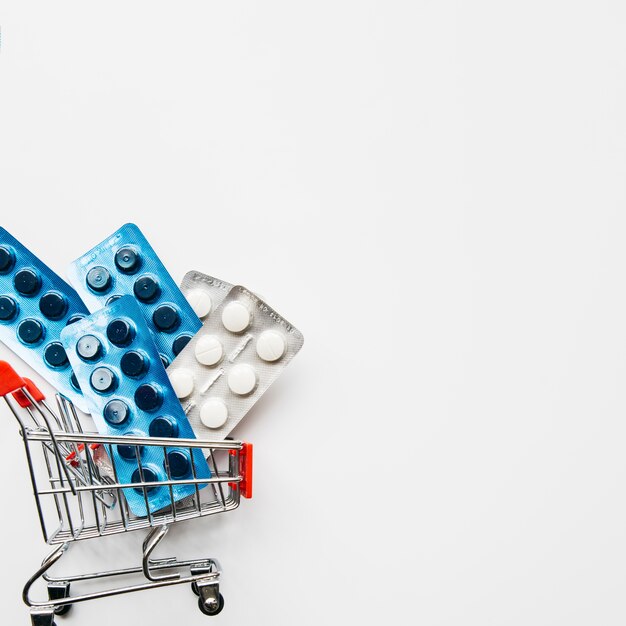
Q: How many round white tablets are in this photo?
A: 7